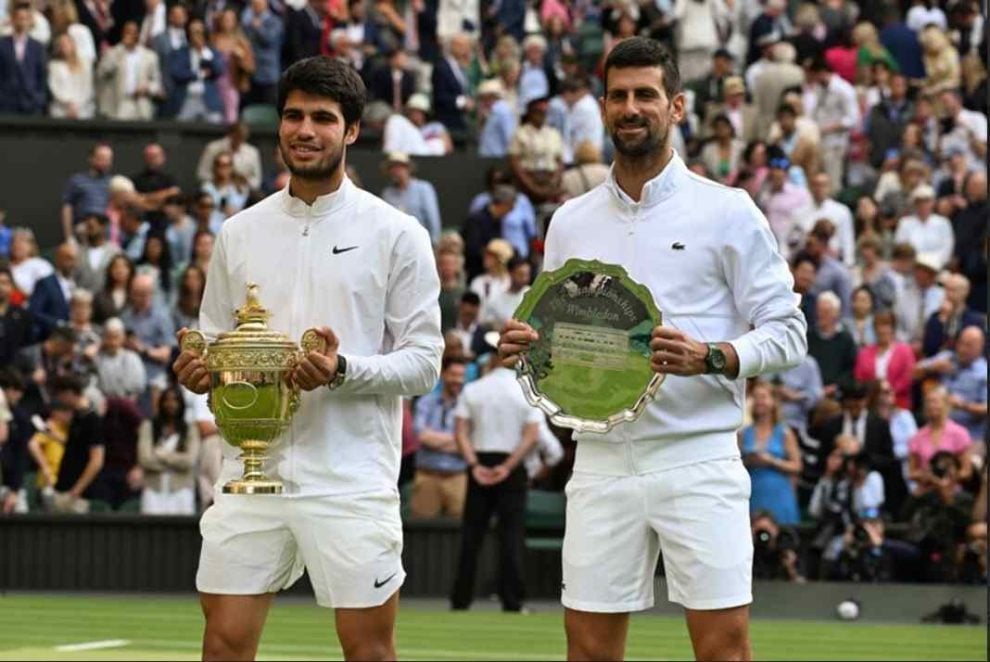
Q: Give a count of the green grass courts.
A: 1